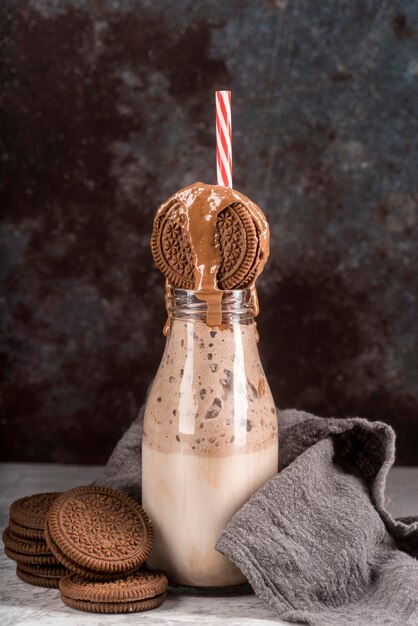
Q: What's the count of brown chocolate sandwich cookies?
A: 6